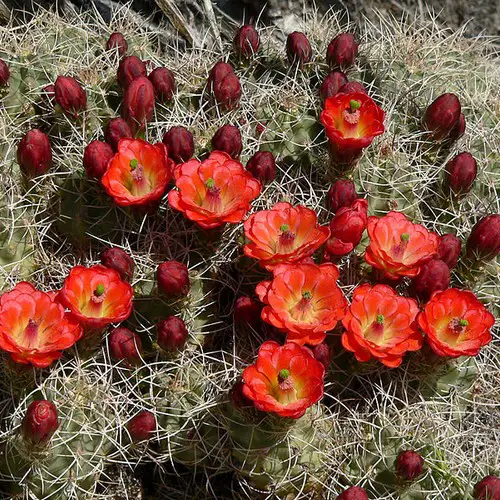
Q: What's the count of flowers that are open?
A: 11